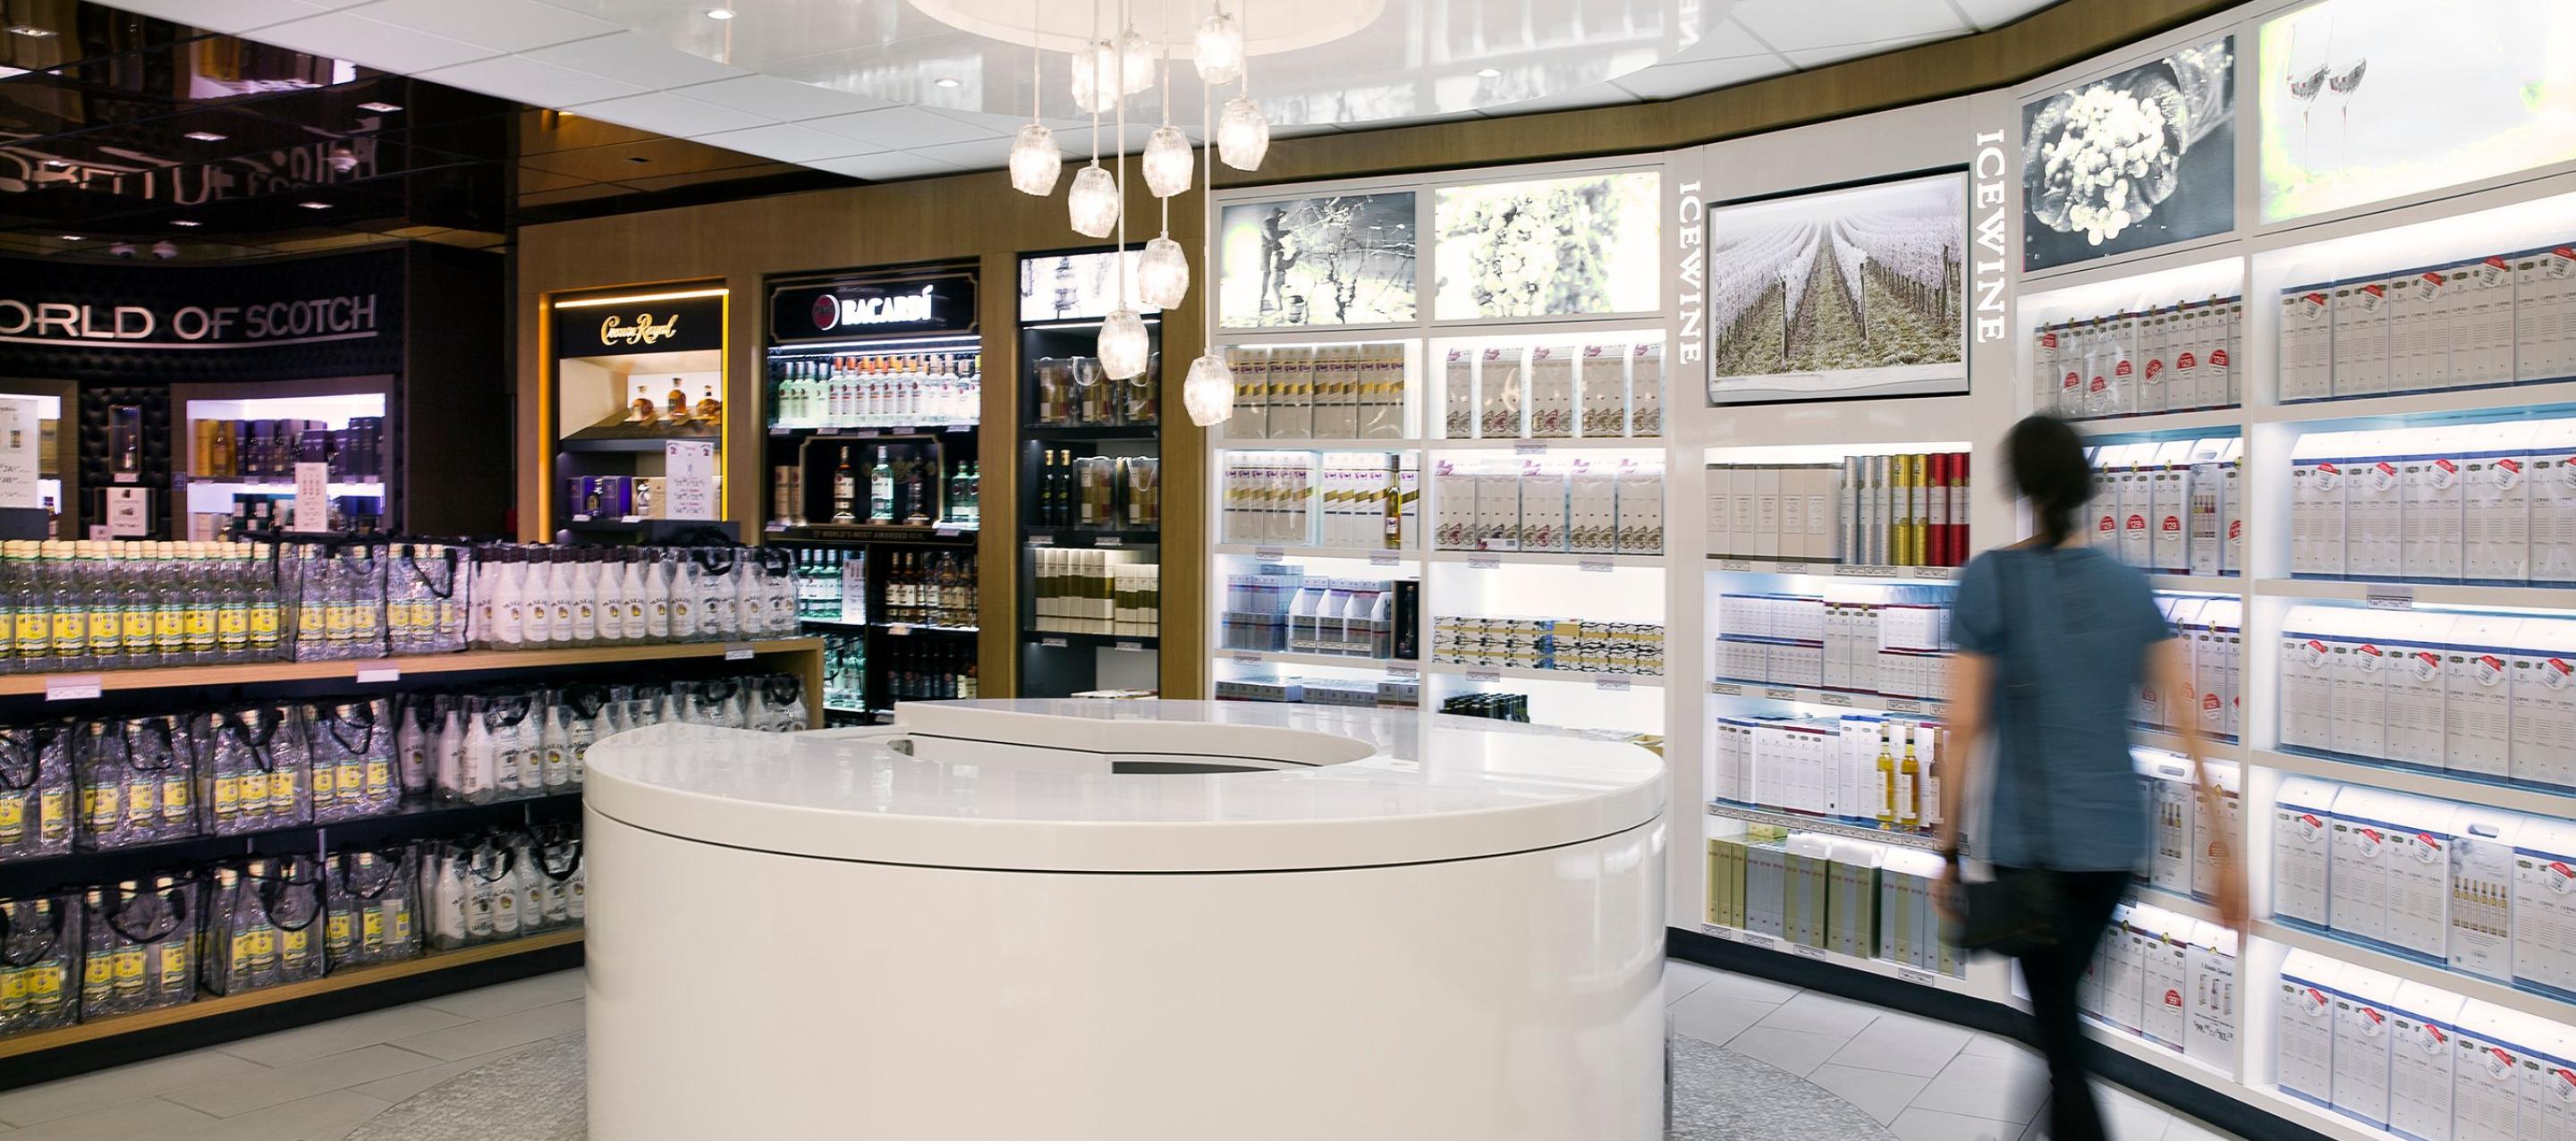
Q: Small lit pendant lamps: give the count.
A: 10